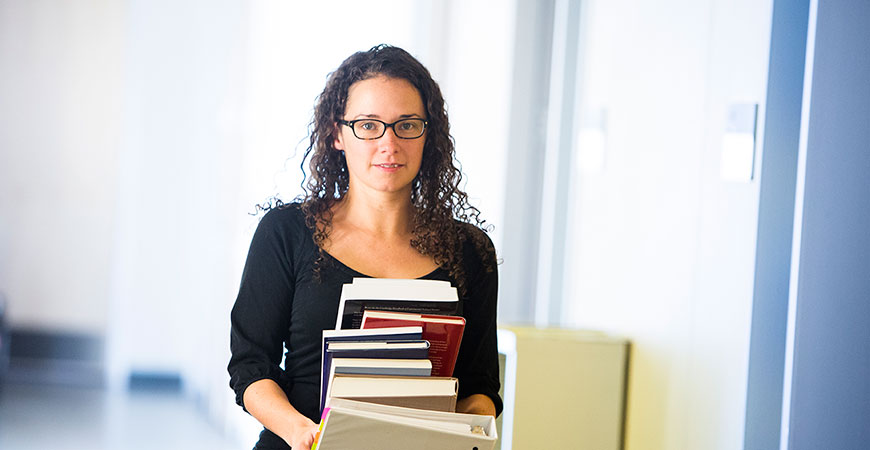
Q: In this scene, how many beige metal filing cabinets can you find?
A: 1